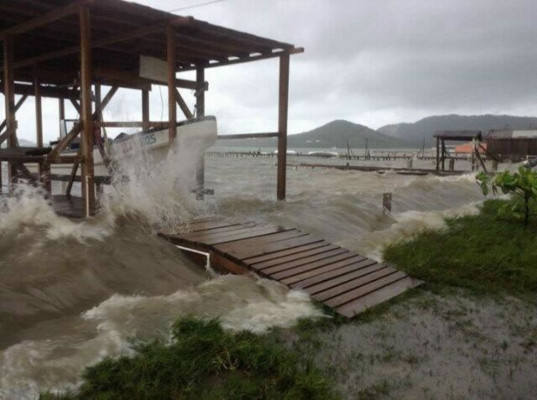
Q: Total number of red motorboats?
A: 0